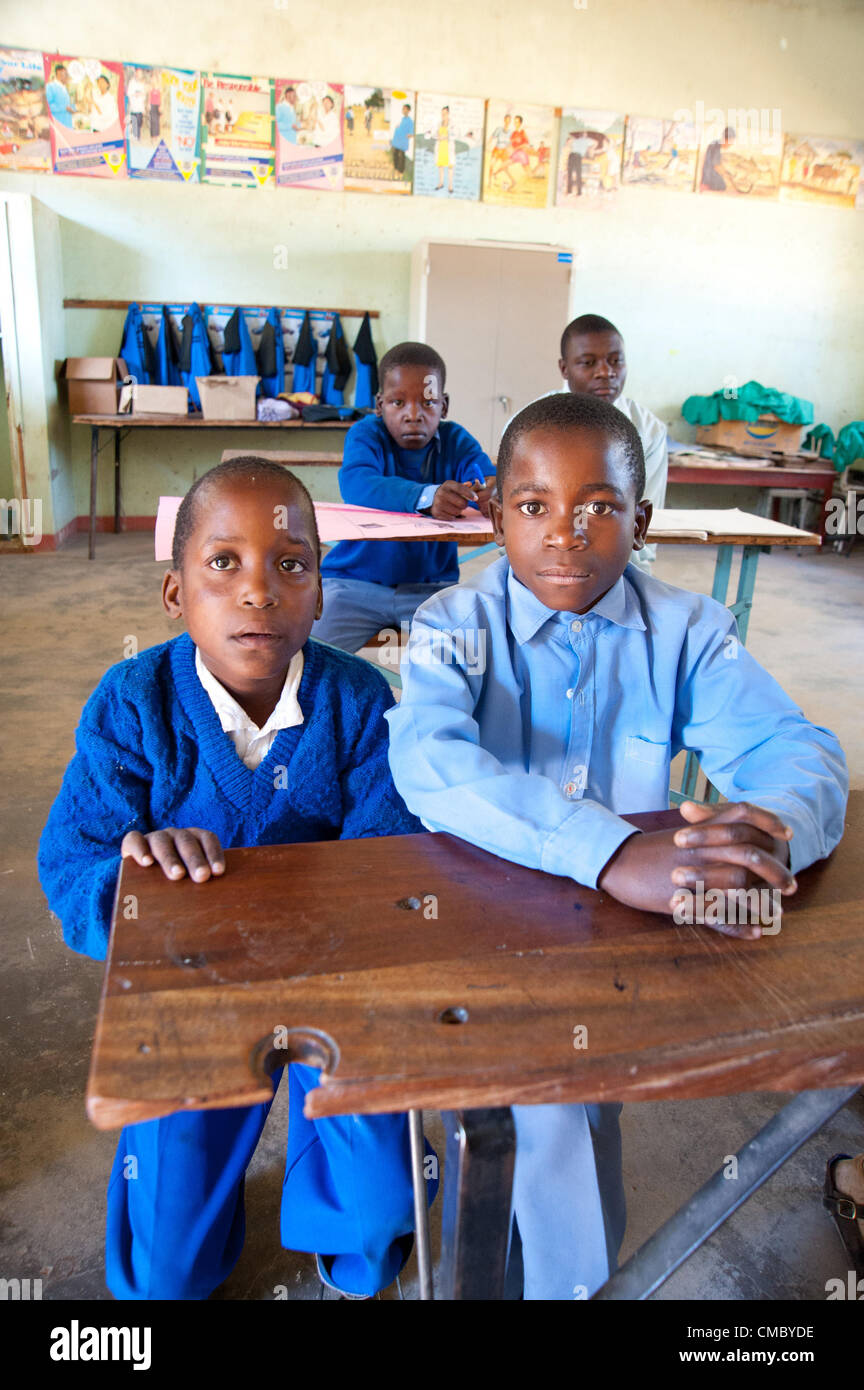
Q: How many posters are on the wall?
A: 12